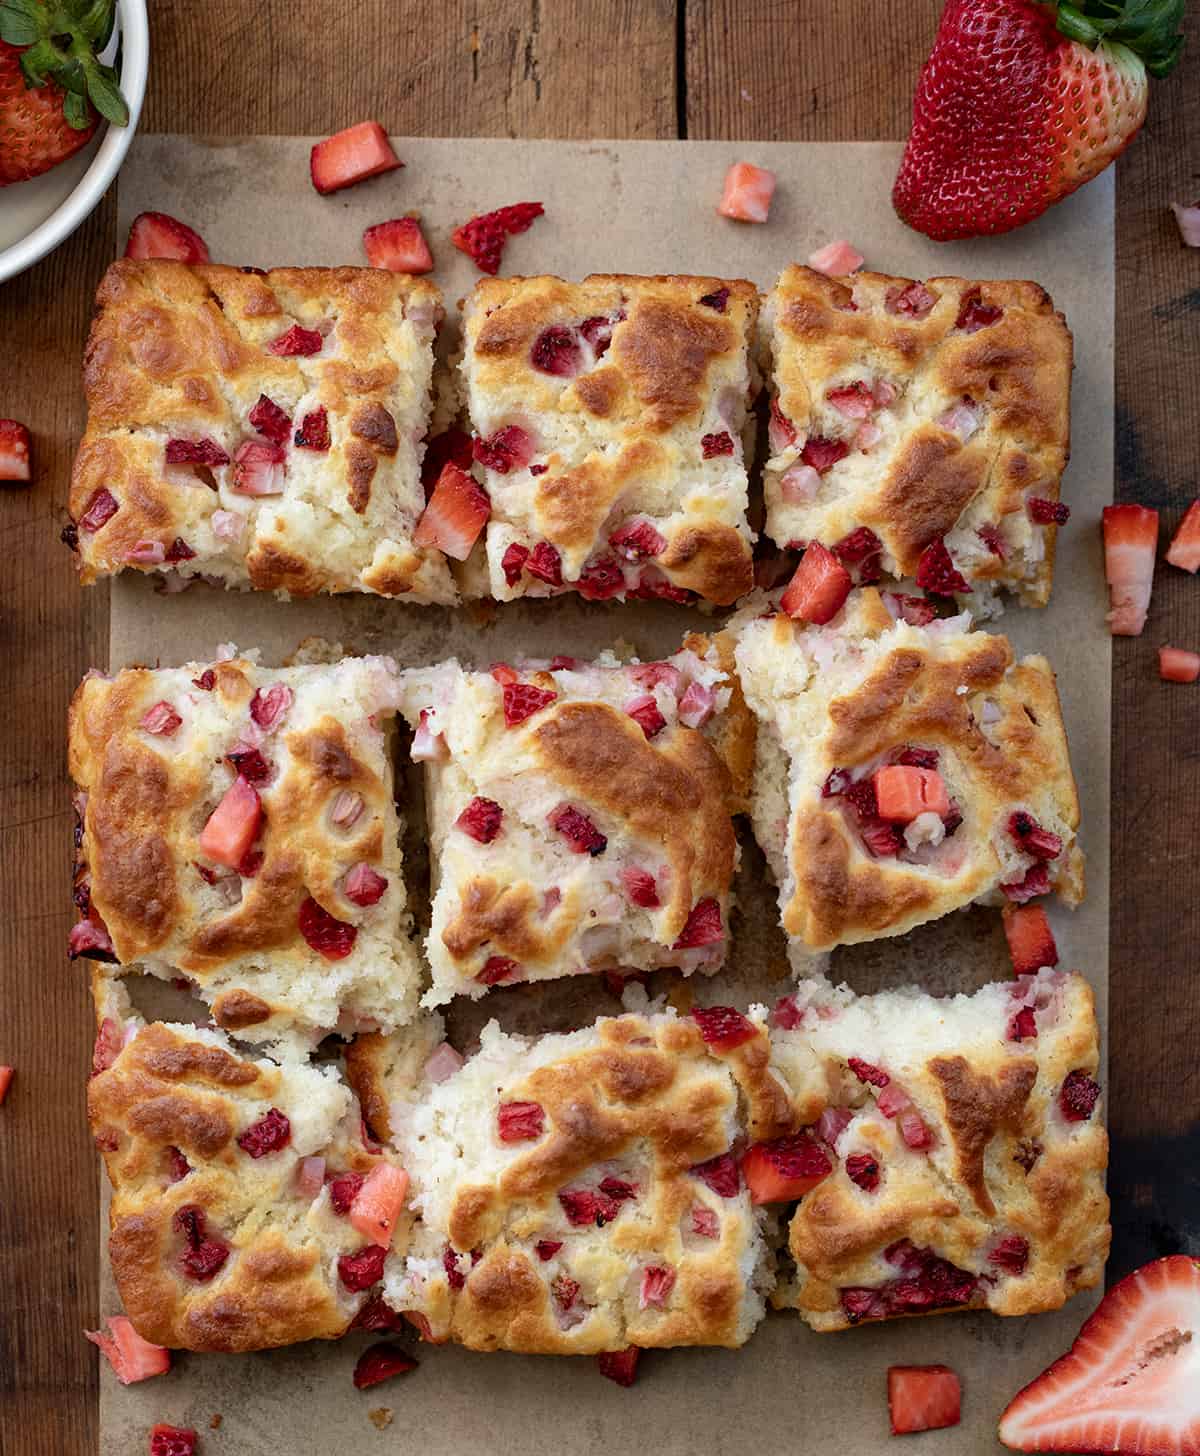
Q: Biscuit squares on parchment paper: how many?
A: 9